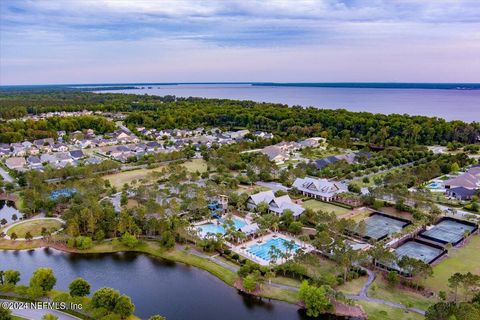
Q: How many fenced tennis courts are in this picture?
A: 3